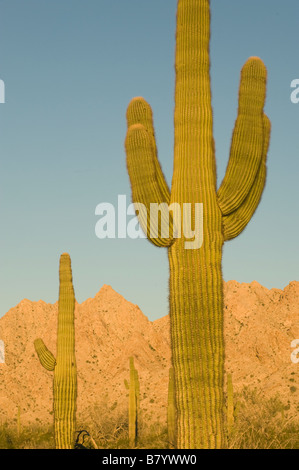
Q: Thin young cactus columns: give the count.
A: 3